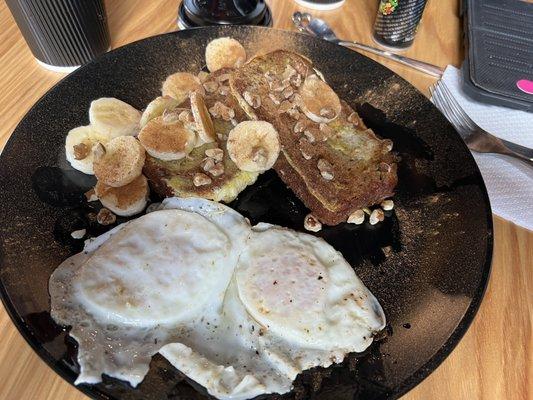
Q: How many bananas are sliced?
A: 11